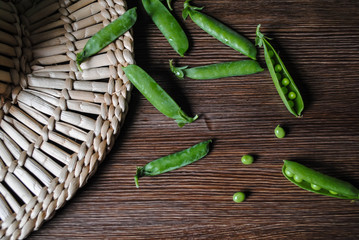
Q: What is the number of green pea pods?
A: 8